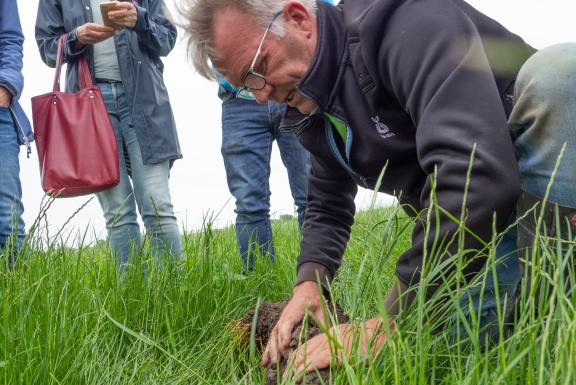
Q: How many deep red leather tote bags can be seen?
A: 1